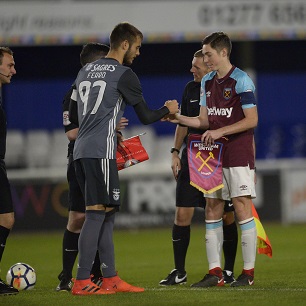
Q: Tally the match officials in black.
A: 3